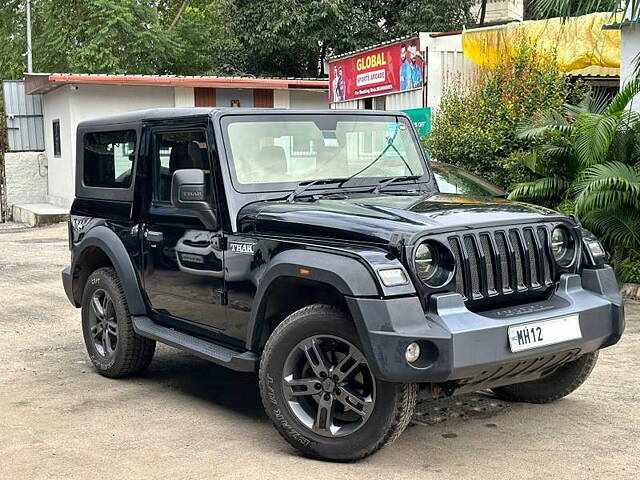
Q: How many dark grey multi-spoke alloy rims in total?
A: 2